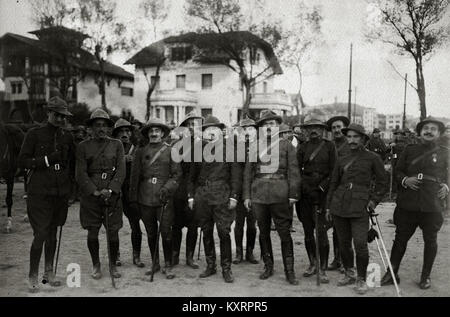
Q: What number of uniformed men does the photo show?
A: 12